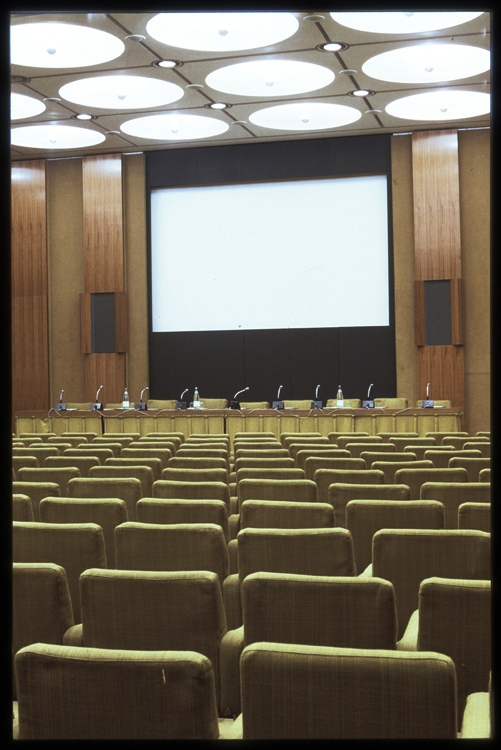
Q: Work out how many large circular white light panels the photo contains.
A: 11